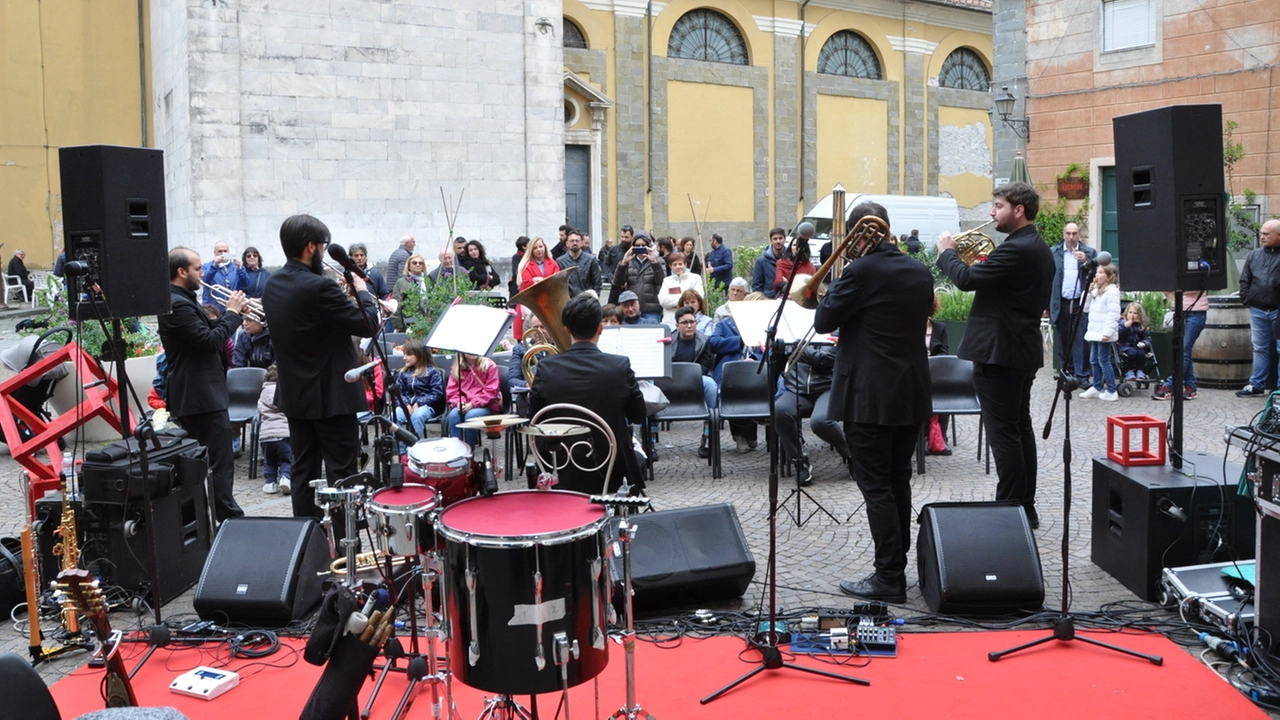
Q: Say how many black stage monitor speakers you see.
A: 3